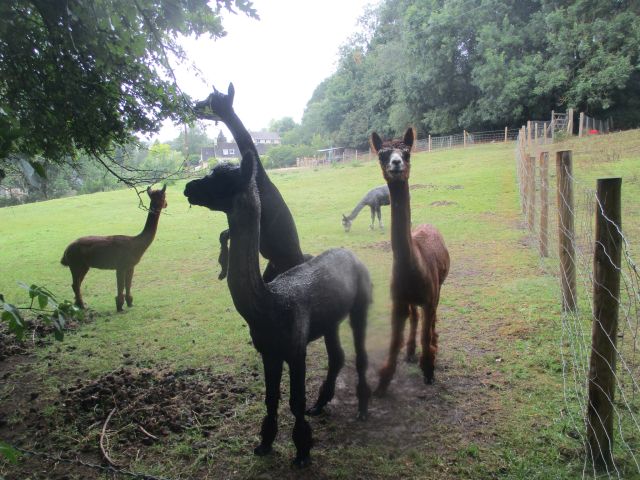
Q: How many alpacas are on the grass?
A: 5